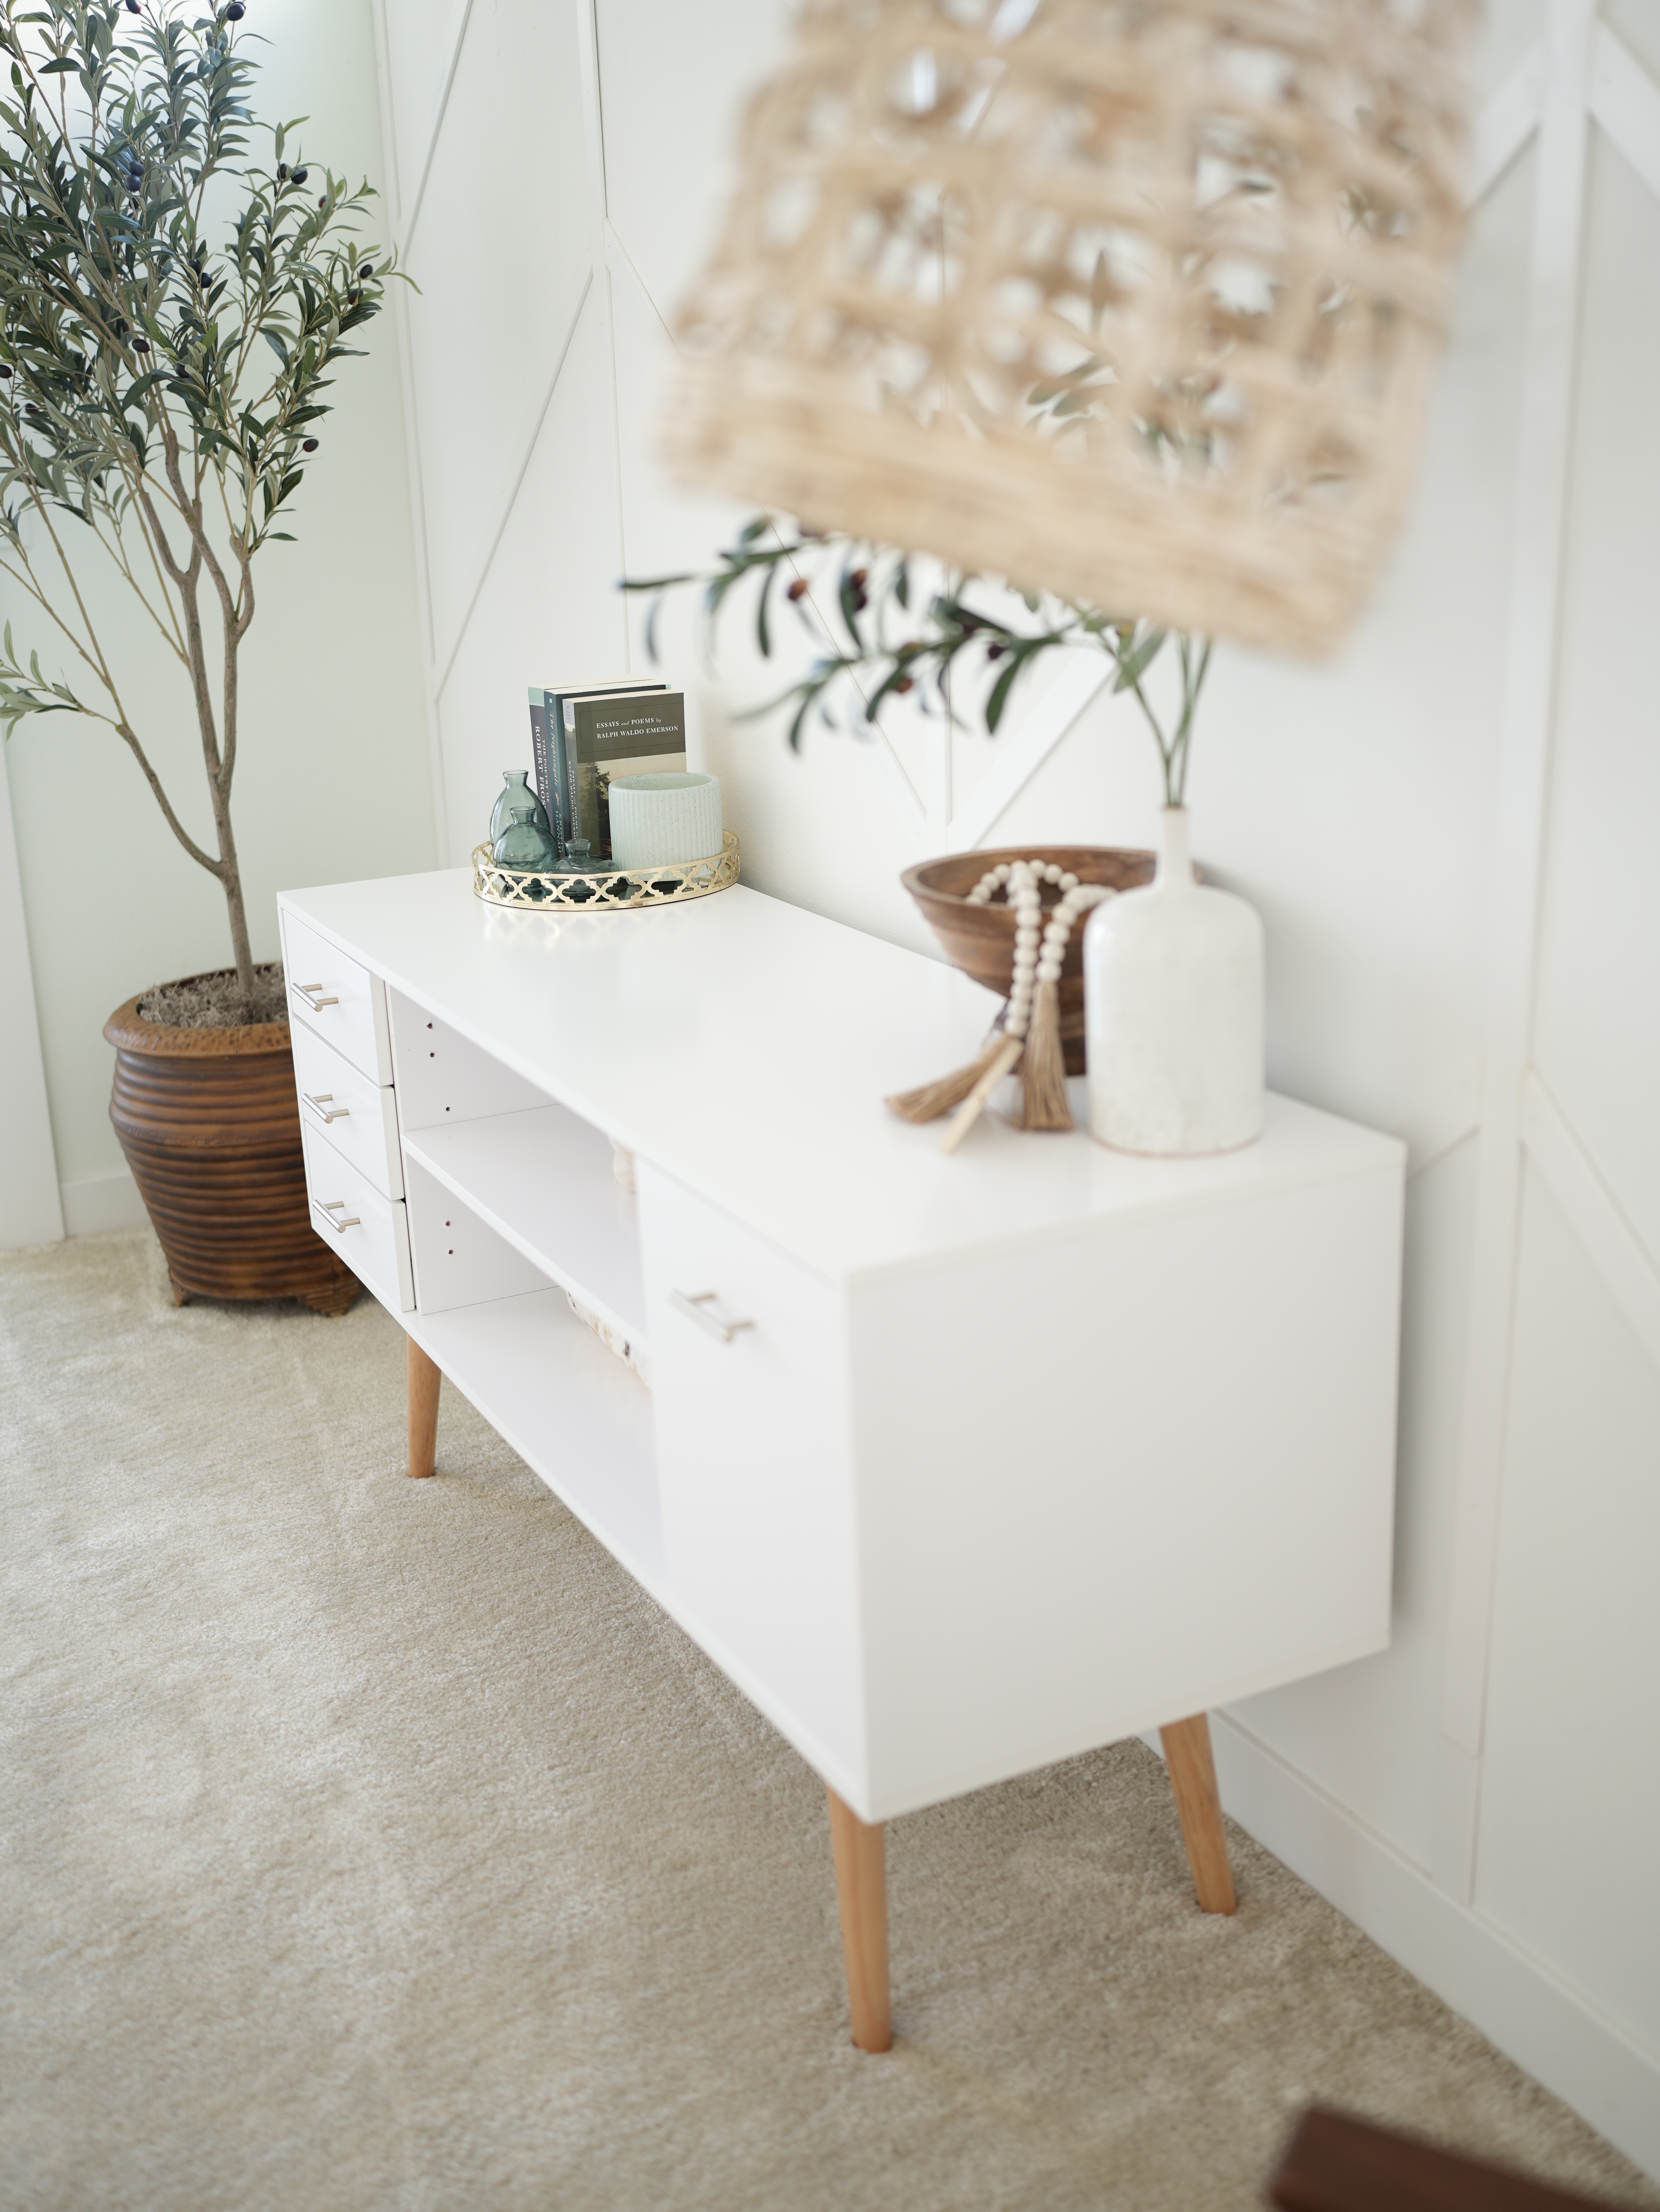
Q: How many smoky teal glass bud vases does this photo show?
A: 3